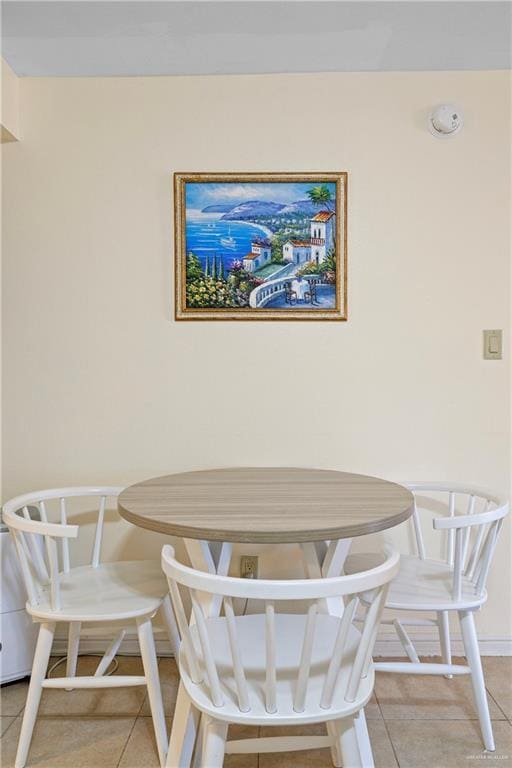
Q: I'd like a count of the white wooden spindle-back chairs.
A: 3